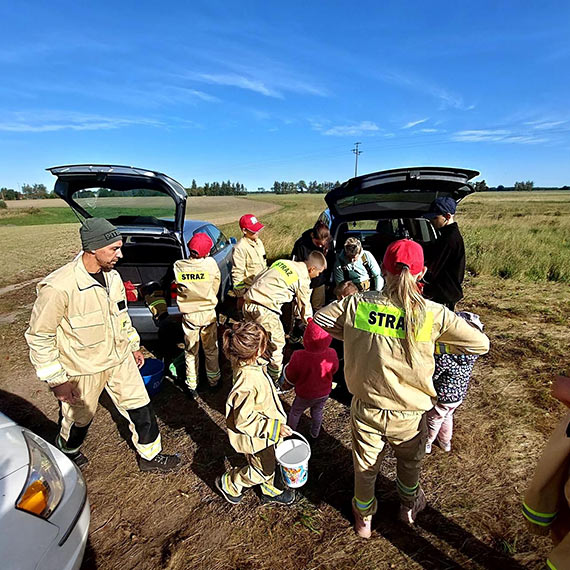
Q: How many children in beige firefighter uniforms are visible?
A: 5